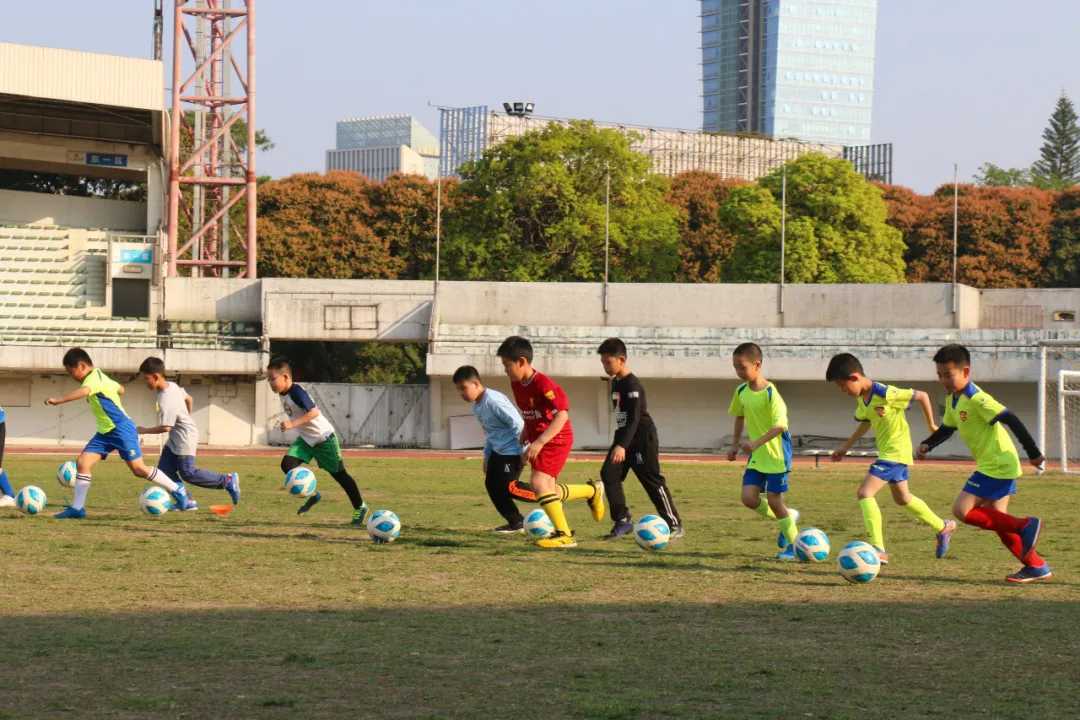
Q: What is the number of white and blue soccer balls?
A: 9